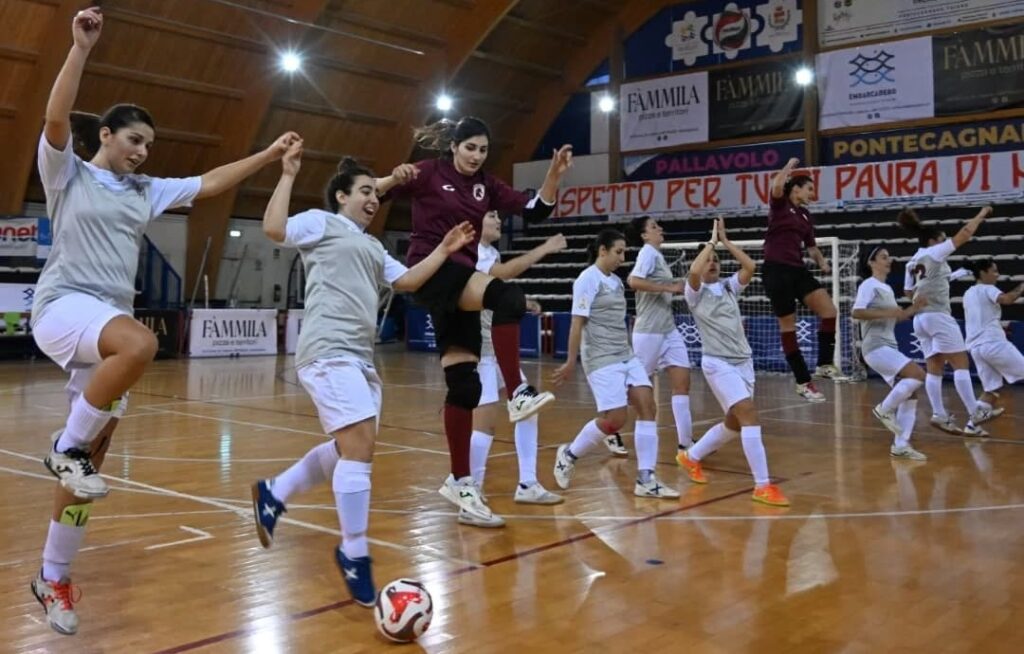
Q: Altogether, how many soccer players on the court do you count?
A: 11